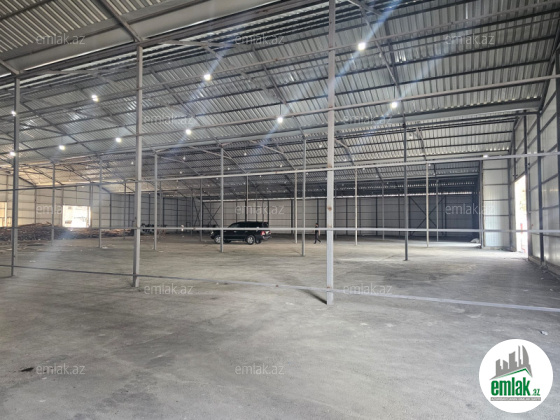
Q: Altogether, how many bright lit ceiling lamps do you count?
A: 10